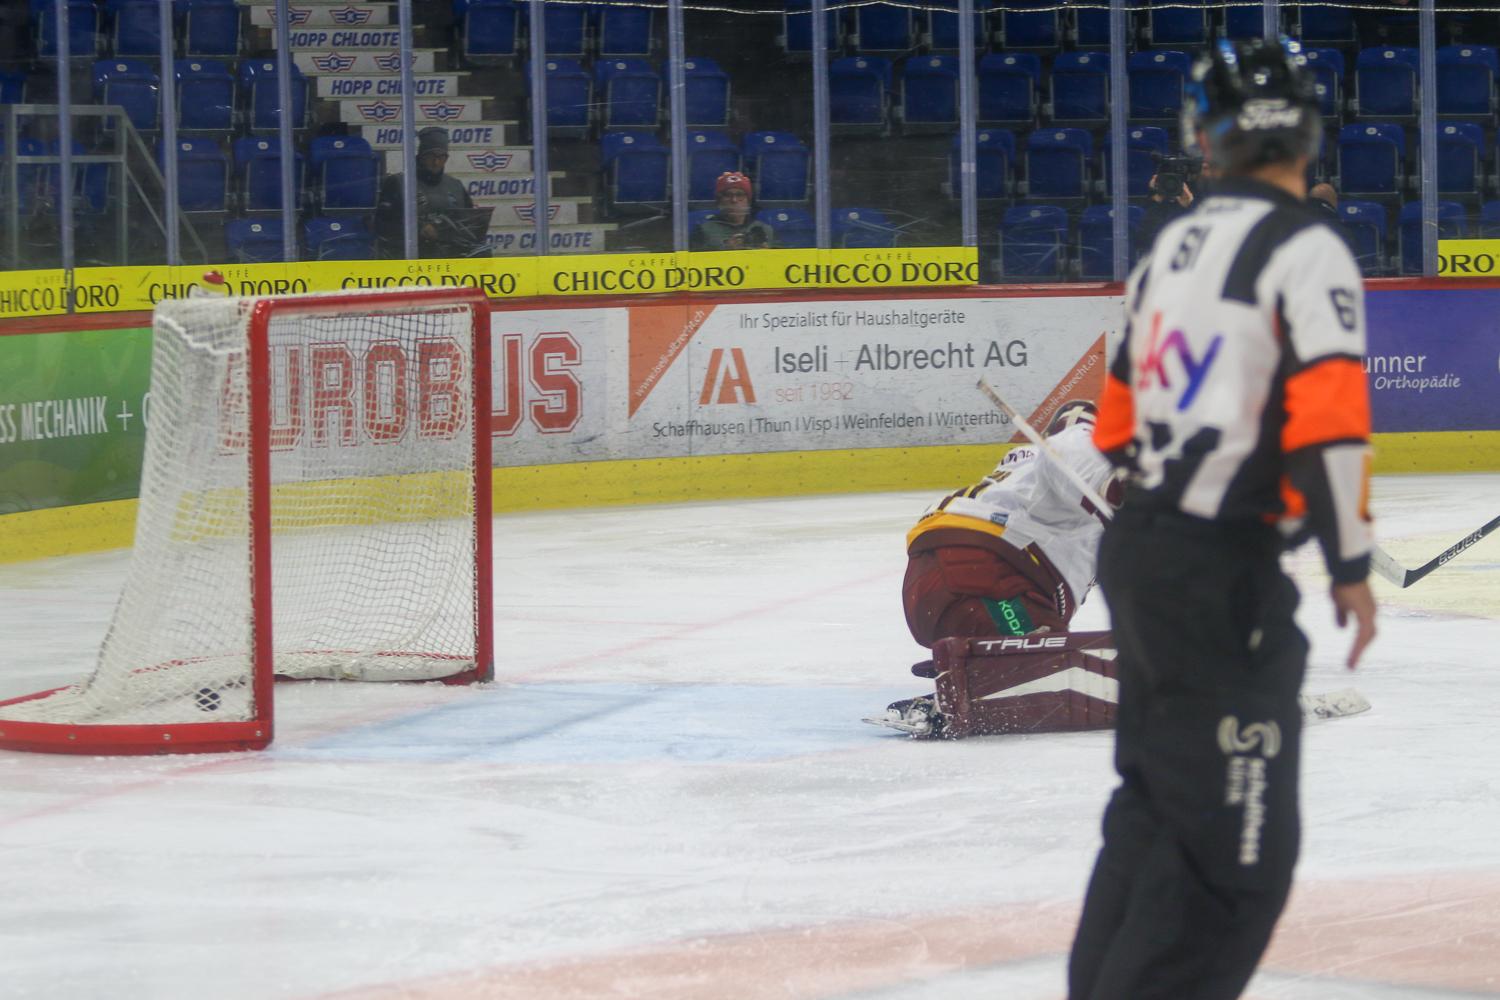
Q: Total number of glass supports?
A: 11